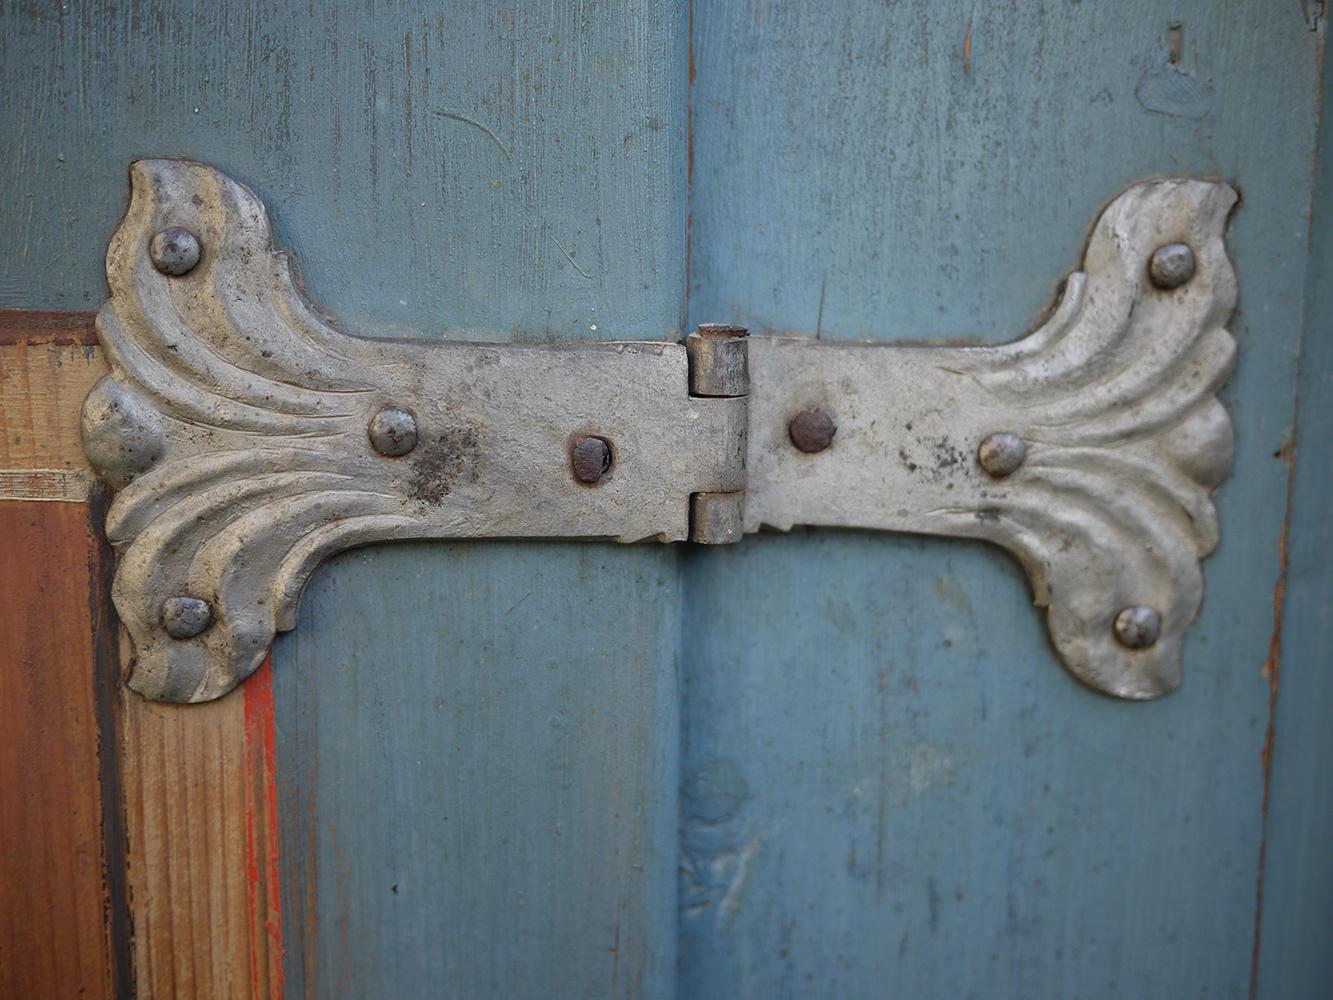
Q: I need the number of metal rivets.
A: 8